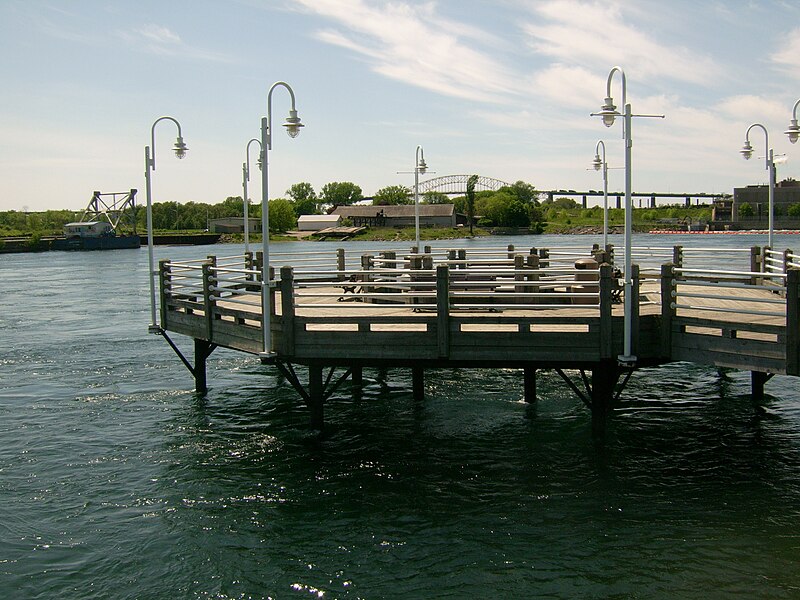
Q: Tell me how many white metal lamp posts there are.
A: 8